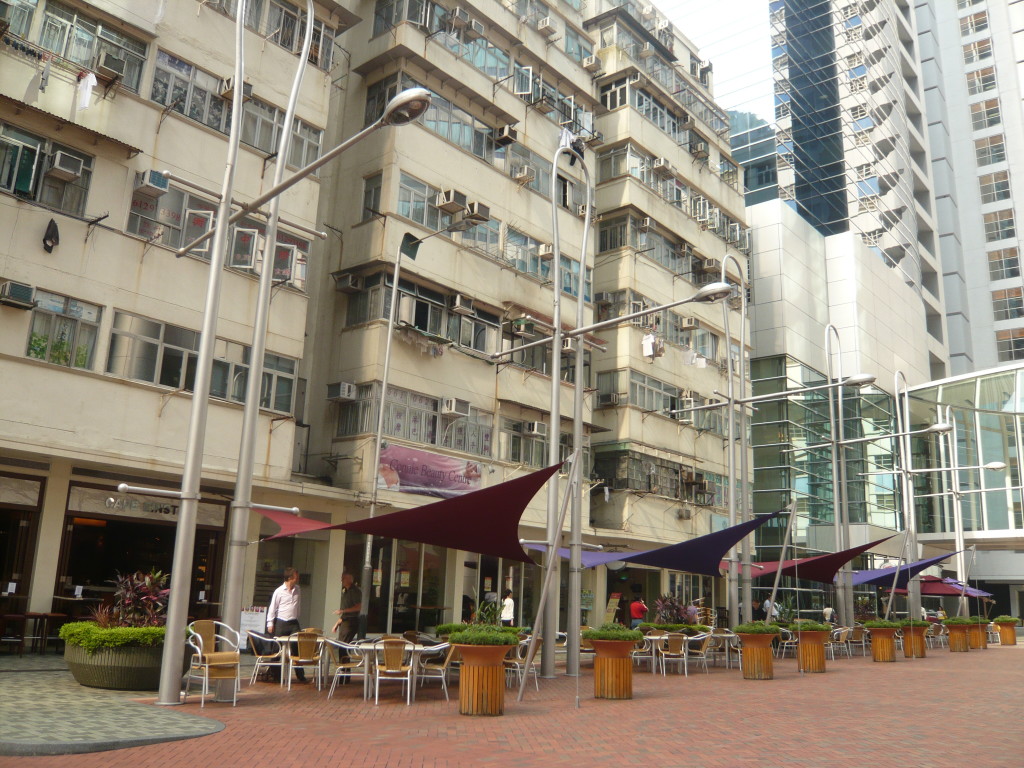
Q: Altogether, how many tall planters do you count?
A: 9